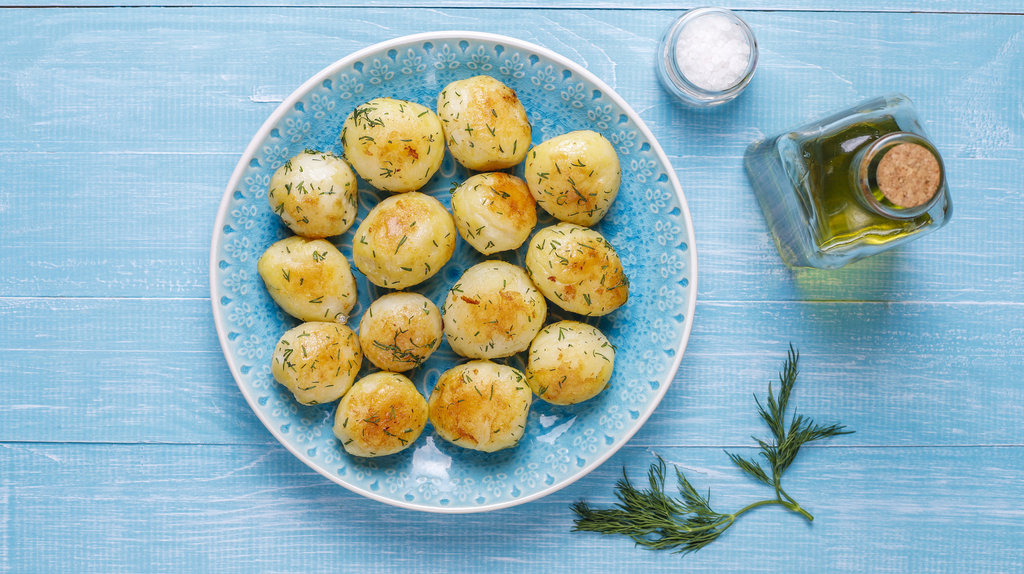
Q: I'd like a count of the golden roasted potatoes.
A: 14